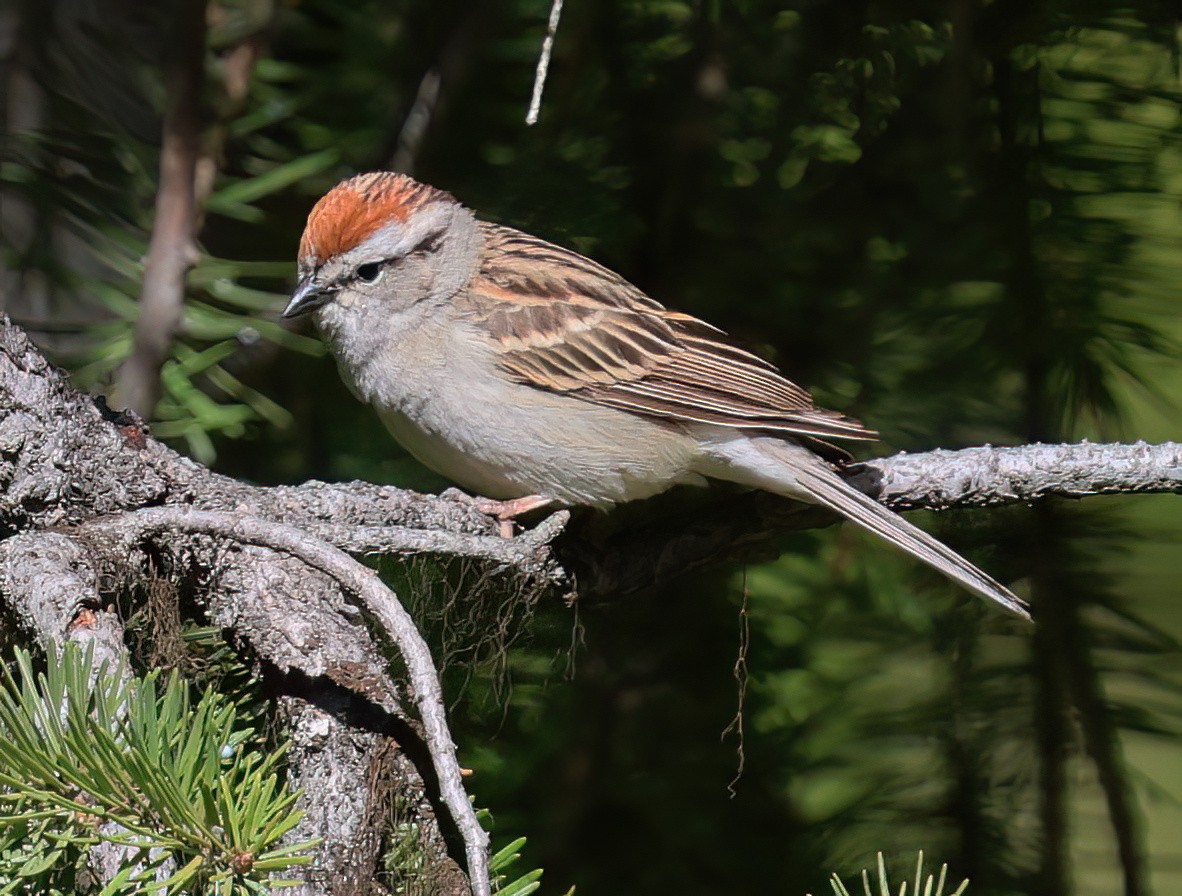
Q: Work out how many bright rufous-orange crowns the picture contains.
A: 1